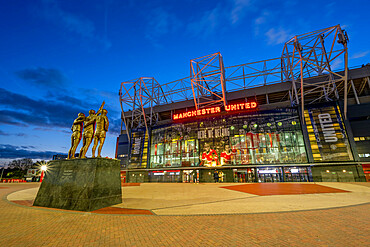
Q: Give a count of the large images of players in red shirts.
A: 2